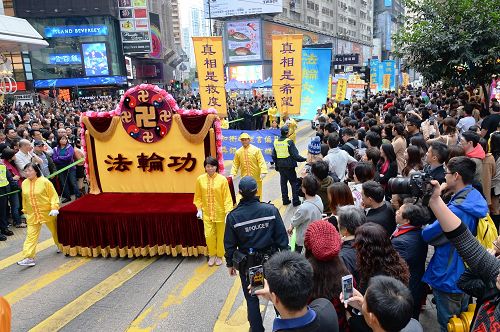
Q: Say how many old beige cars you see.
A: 0